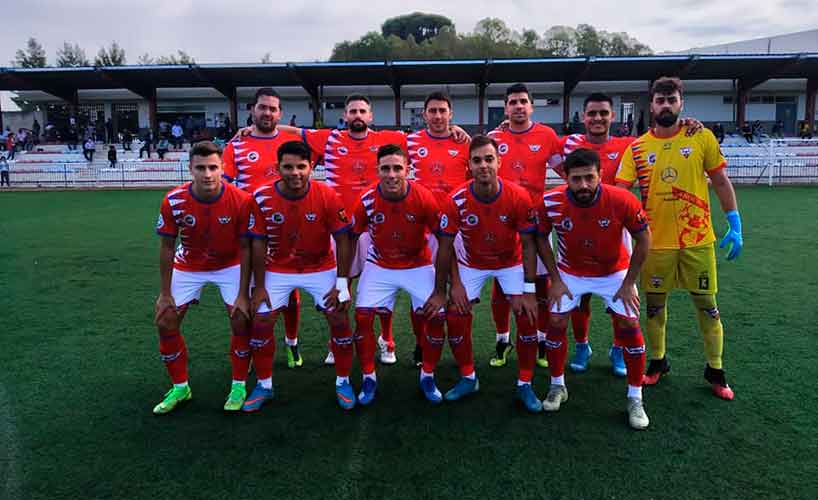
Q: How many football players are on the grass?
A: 11